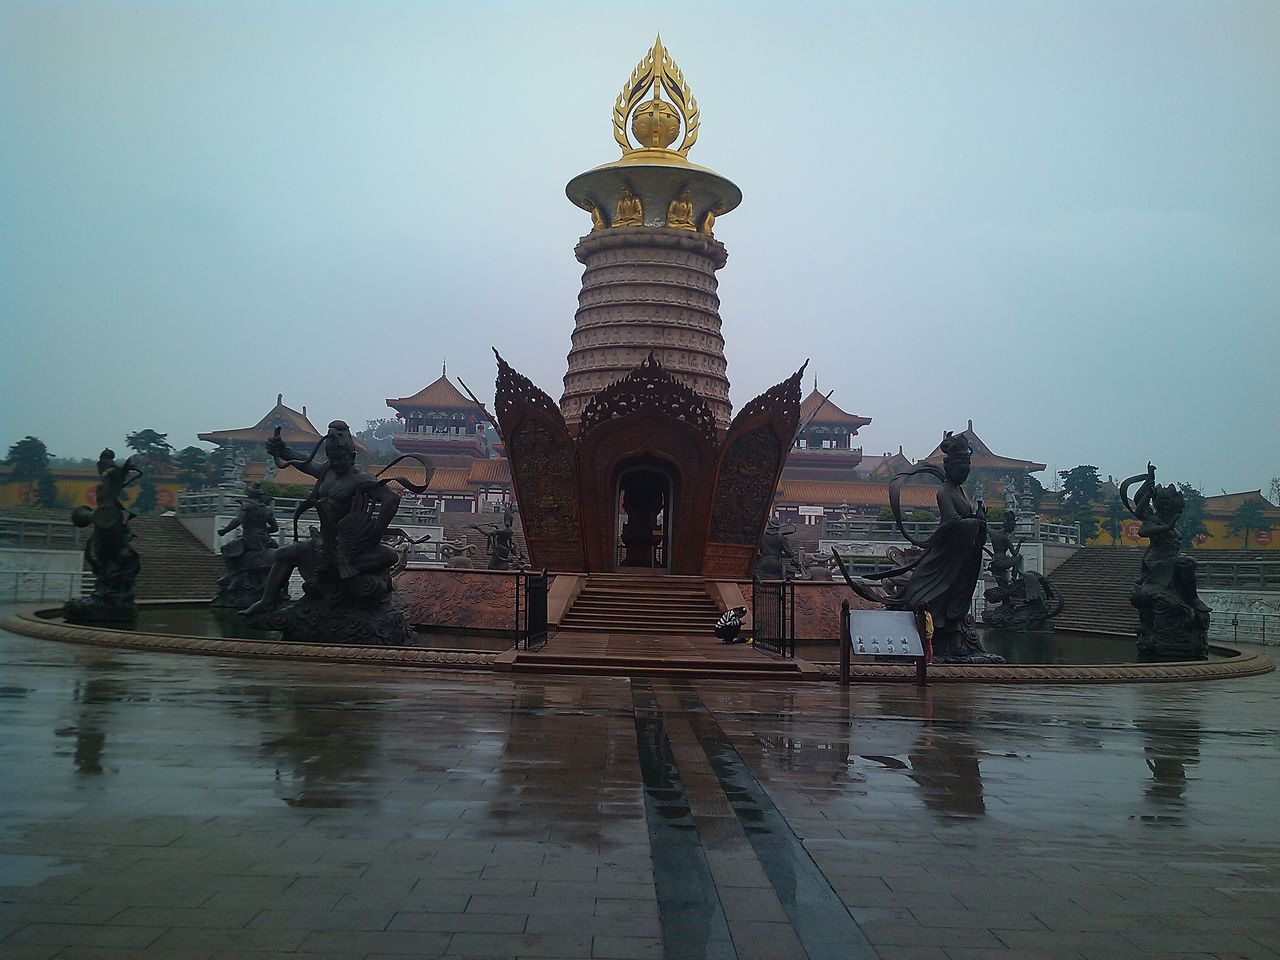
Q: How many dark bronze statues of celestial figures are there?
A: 8